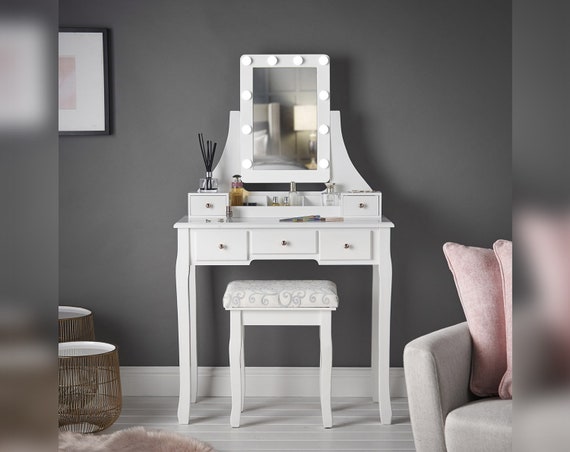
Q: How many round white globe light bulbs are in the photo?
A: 10